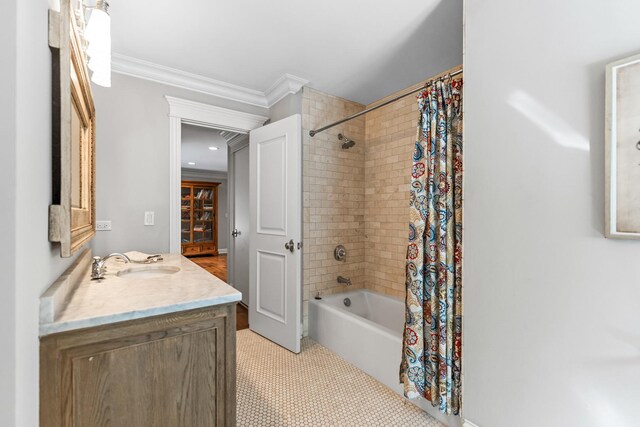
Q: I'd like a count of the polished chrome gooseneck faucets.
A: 1